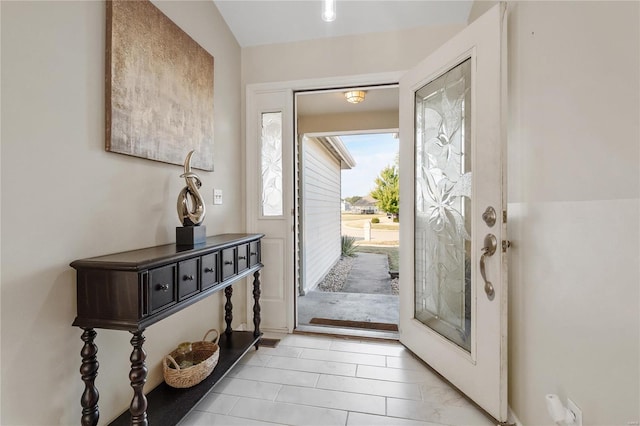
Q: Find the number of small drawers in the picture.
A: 6